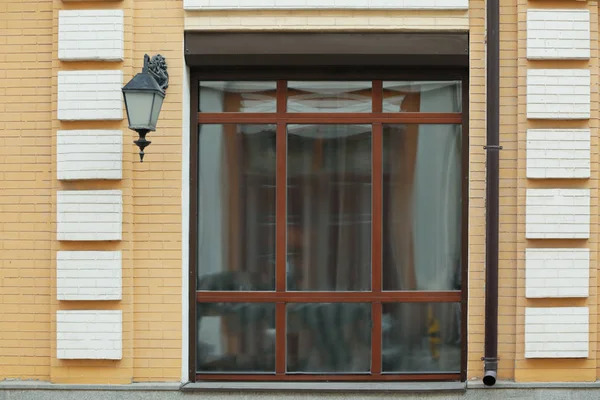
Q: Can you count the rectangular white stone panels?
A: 12